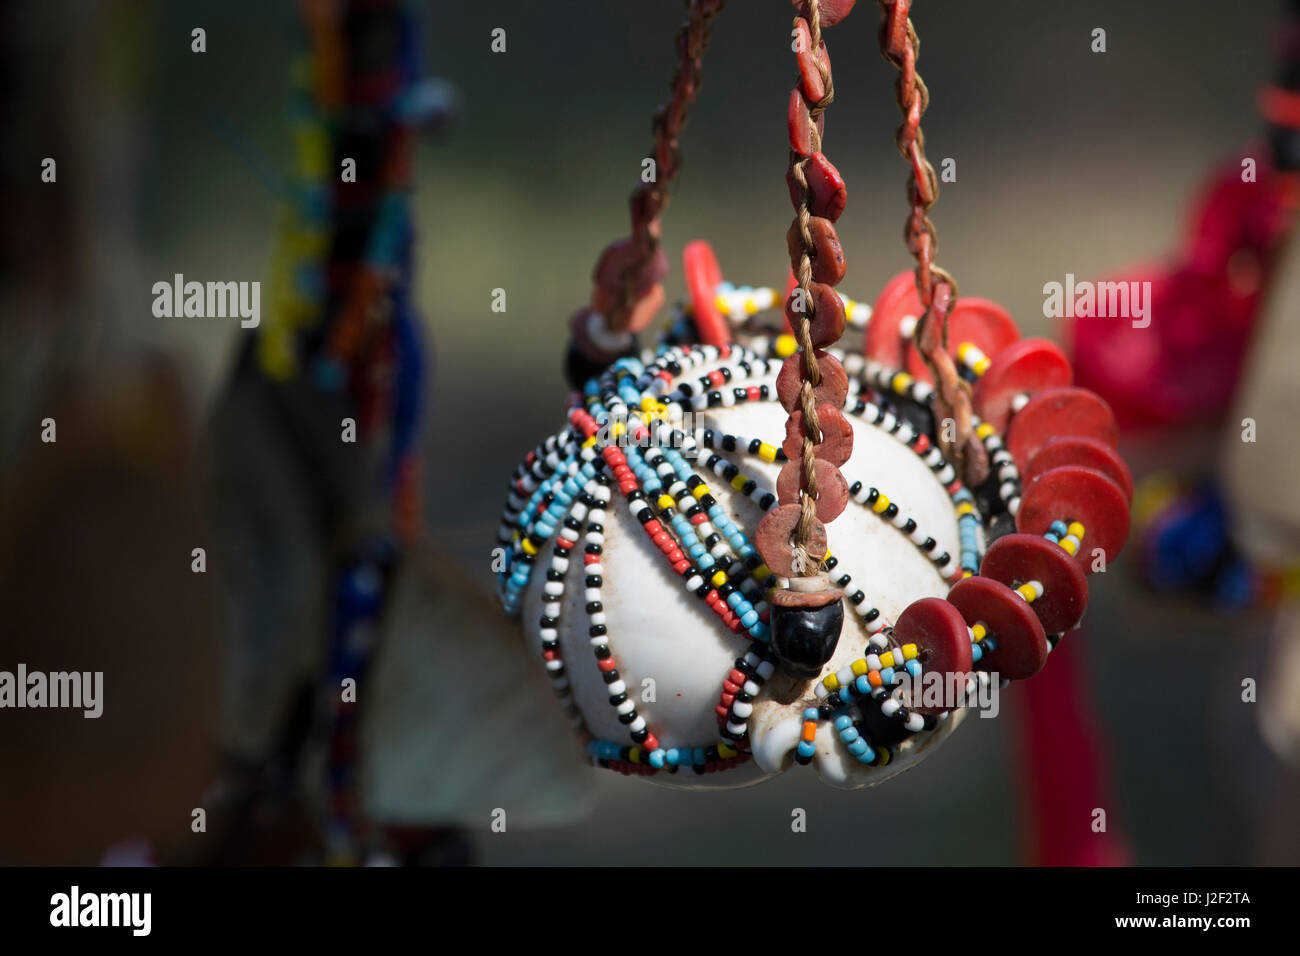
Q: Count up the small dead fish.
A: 0